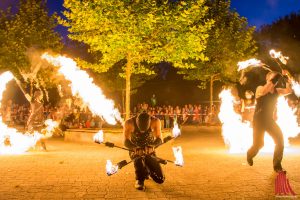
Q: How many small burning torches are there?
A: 4